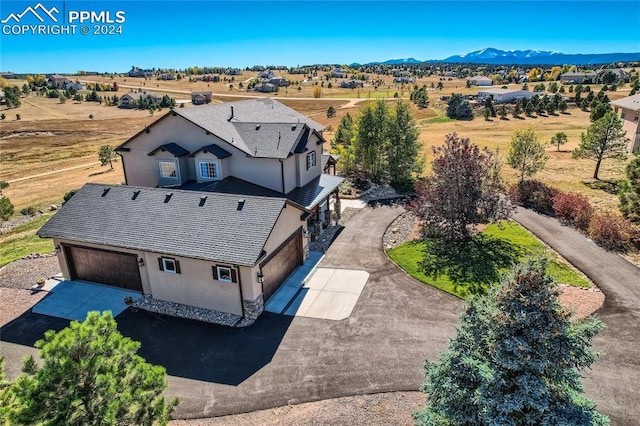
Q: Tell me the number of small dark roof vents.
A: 7